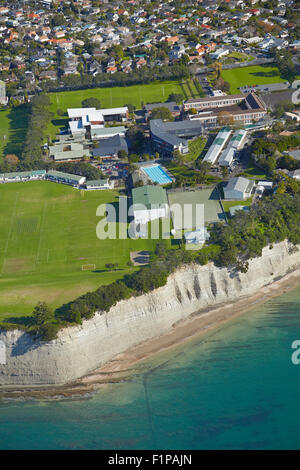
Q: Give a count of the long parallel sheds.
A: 2